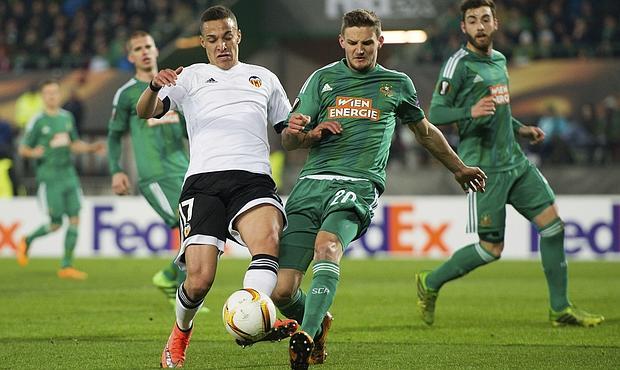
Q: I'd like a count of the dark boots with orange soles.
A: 2